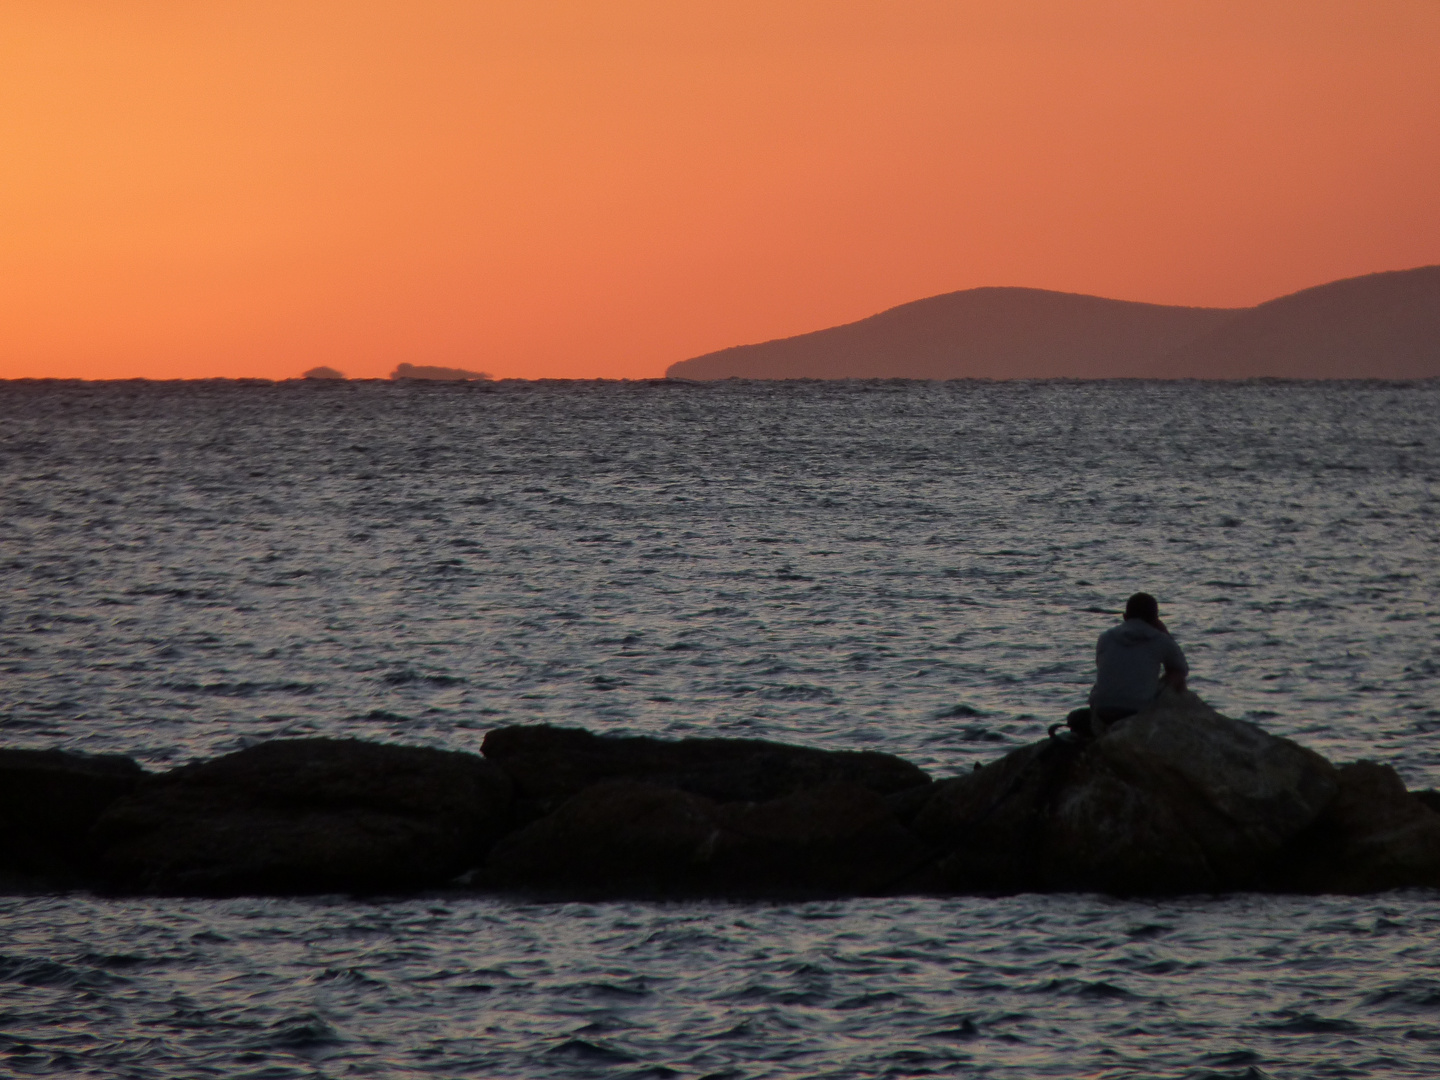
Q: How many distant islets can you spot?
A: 2